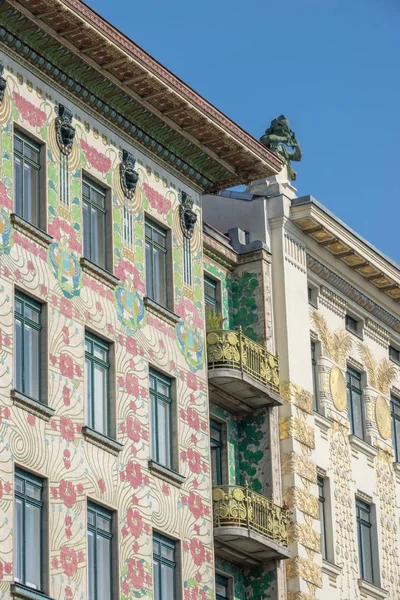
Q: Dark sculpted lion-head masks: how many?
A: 4